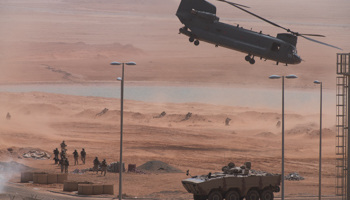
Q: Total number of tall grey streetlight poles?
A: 3